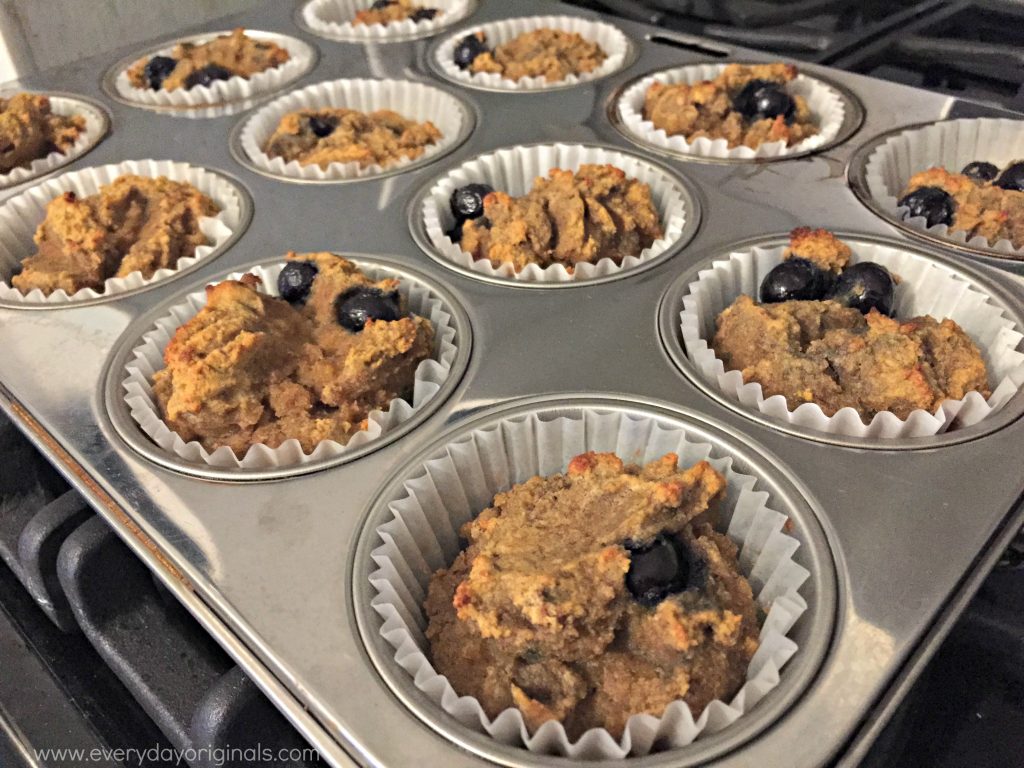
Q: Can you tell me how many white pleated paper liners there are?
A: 12